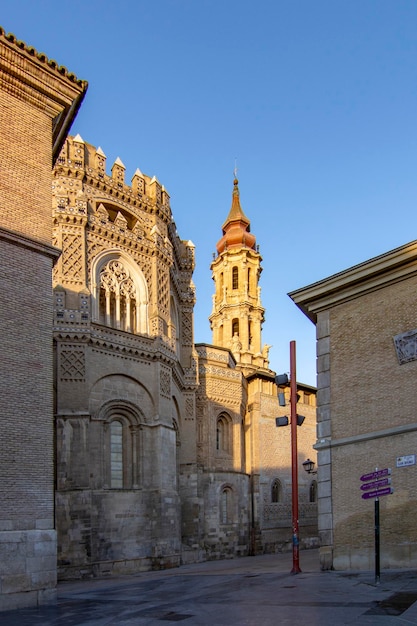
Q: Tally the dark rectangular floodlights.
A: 5